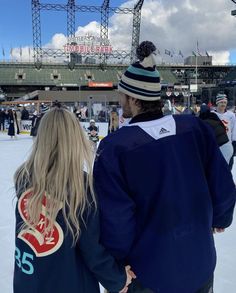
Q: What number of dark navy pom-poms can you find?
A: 1